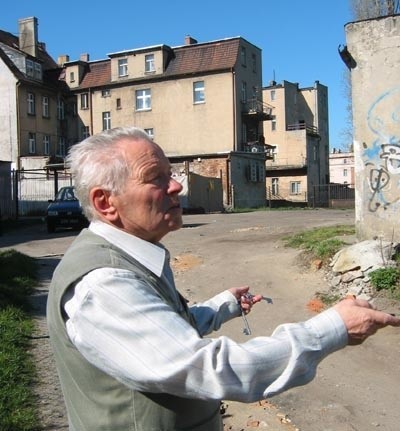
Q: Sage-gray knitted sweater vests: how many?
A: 1